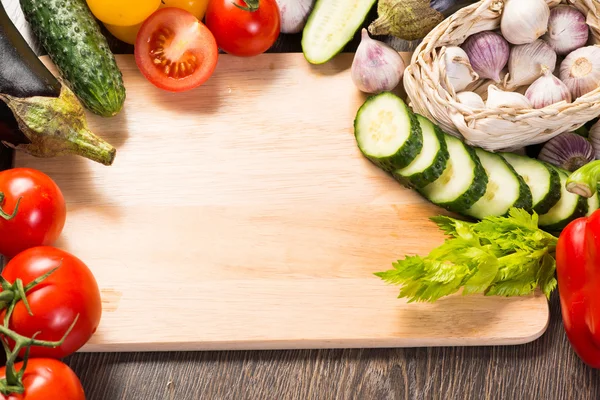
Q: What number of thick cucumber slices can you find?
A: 7